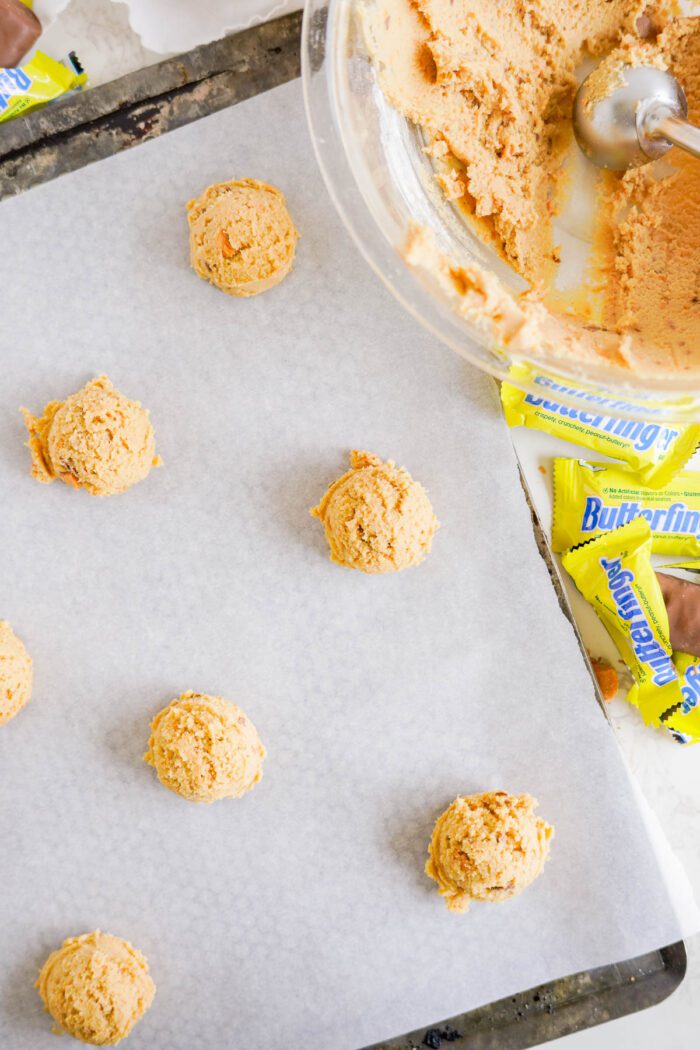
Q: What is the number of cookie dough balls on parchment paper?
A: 7